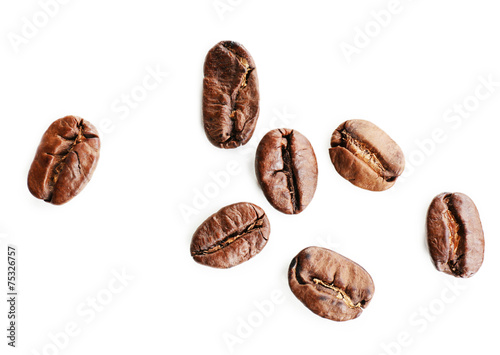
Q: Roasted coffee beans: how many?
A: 7